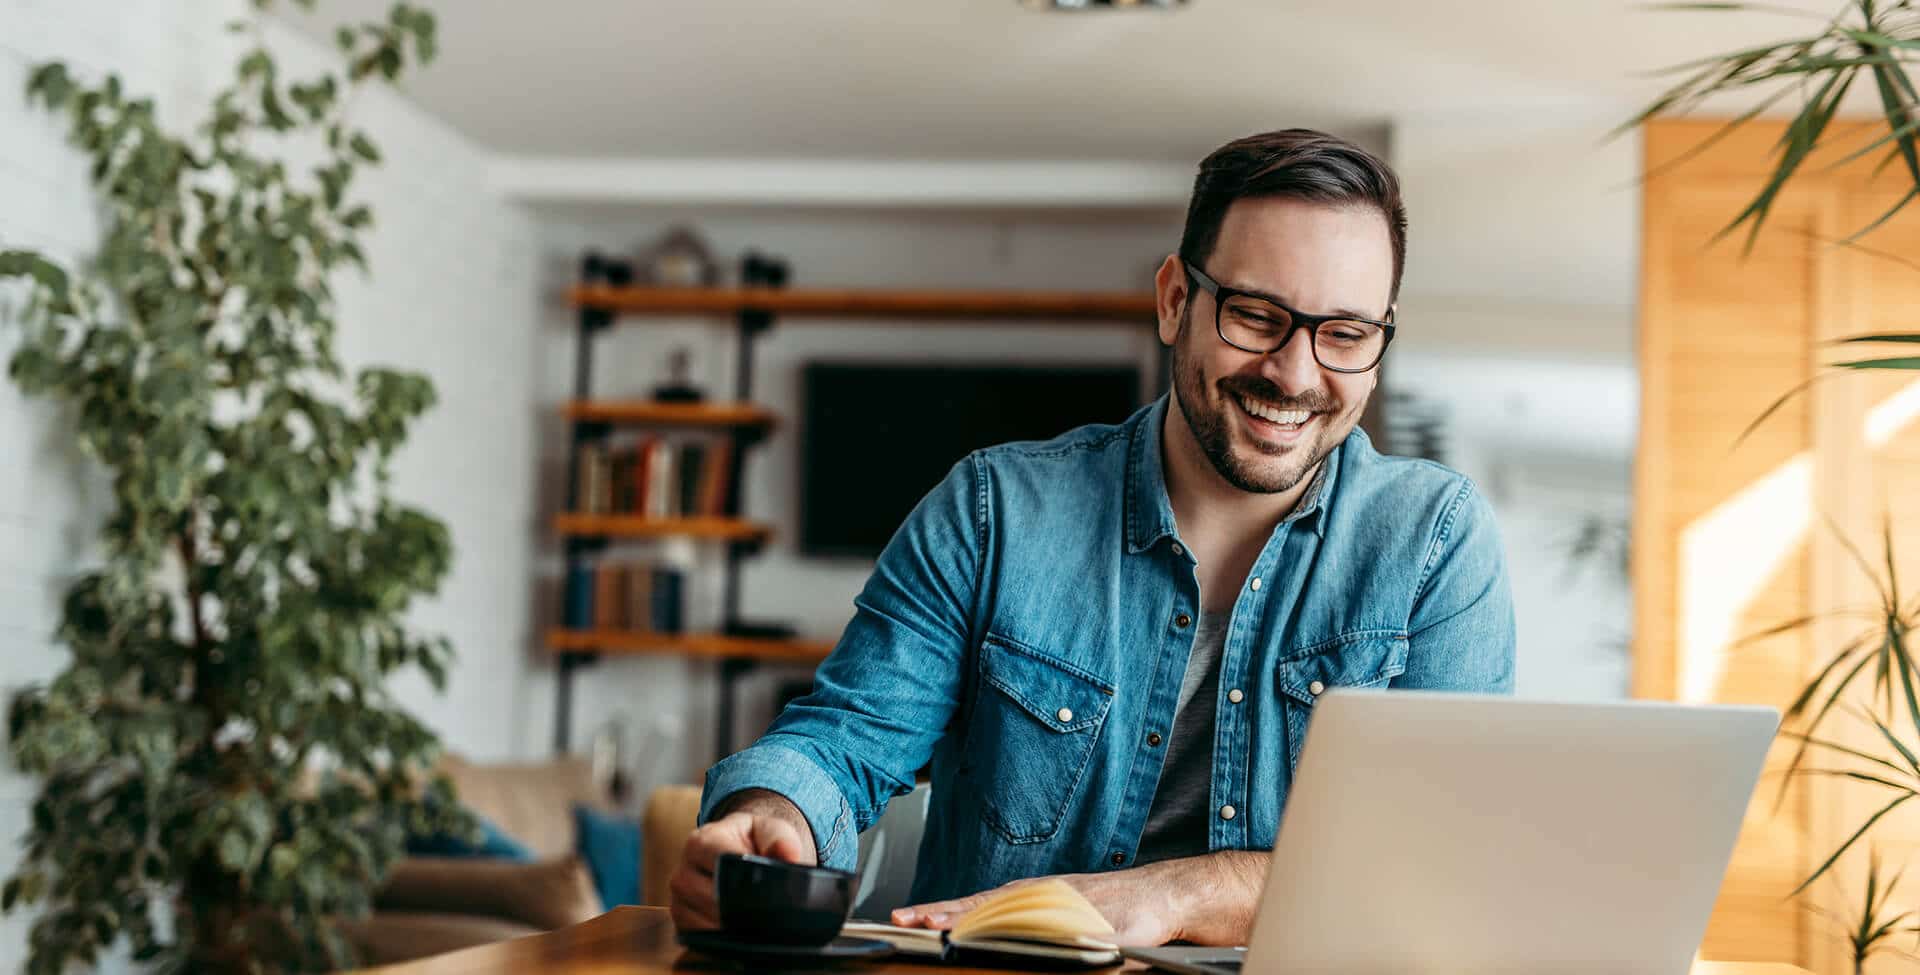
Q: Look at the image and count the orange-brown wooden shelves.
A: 4